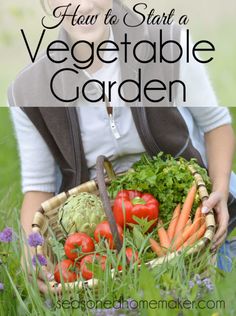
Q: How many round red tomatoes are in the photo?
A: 5